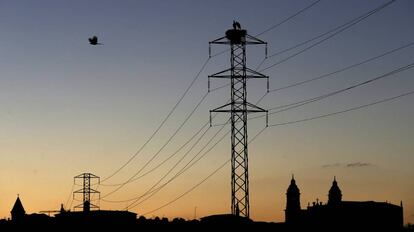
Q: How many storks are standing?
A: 2